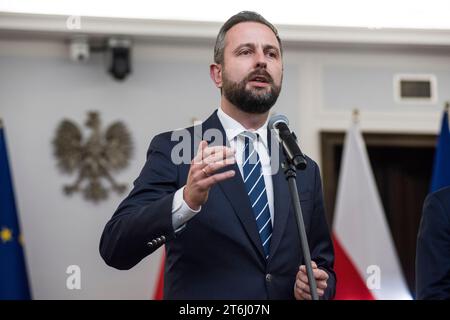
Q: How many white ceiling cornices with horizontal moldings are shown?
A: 1